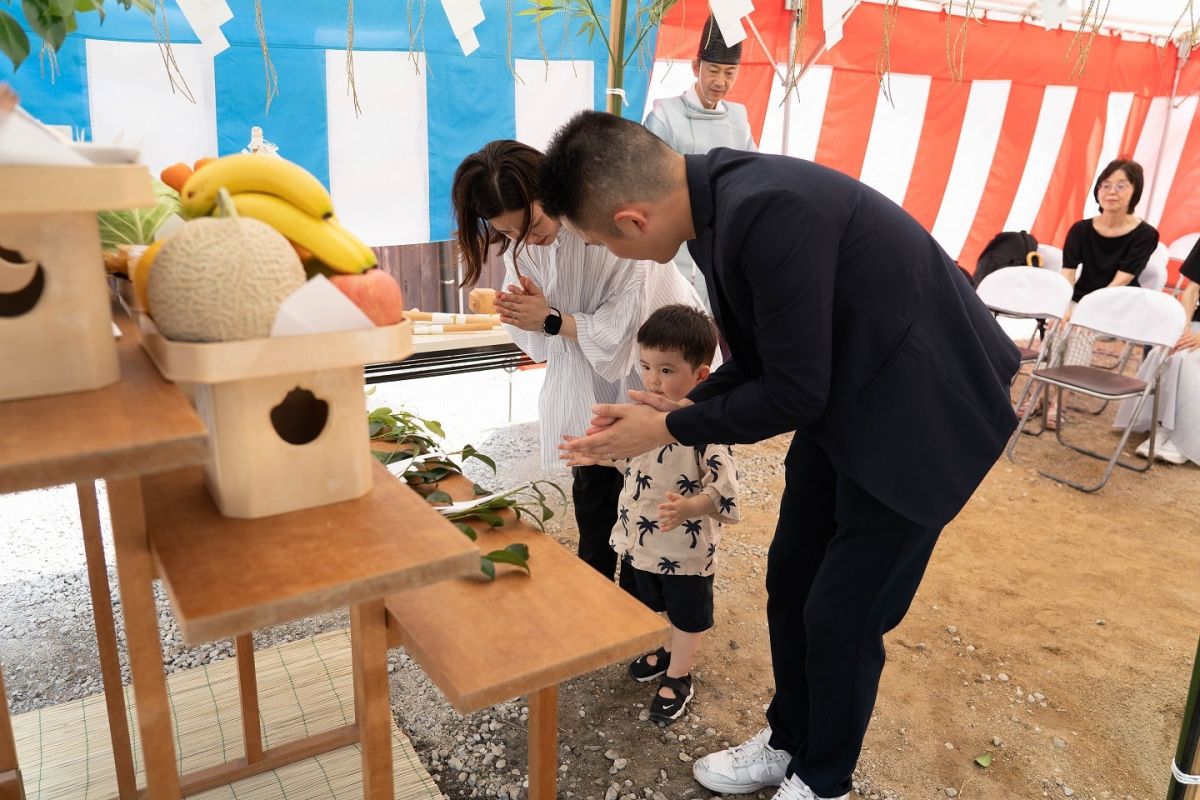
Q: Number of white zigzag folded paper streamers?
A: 5